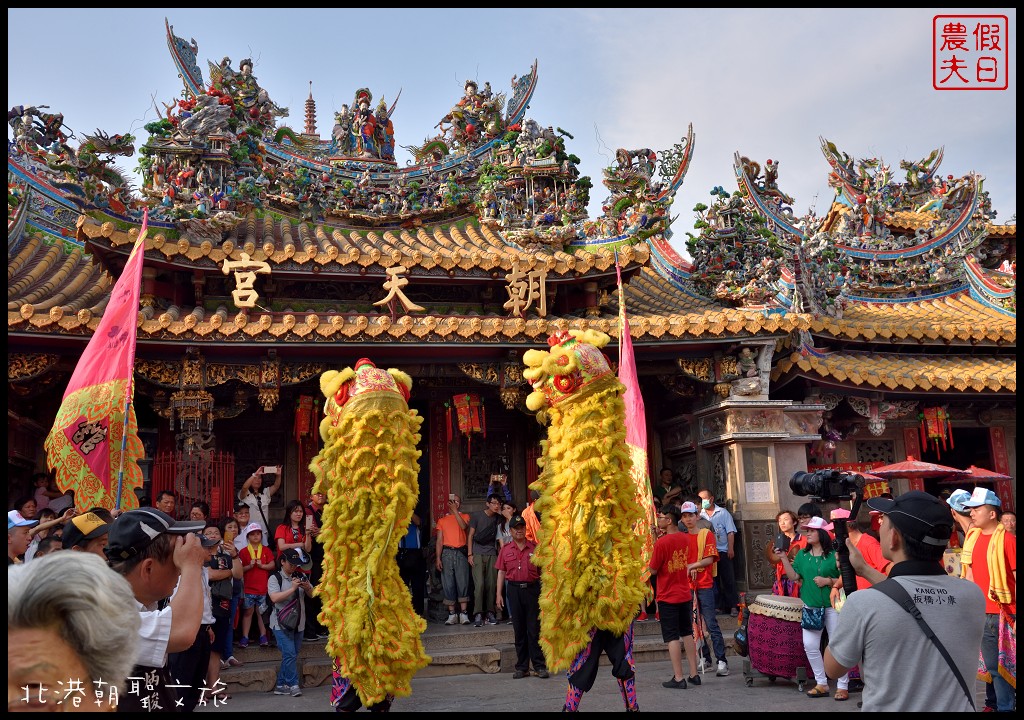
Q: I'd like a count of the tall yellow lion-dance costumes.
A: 2